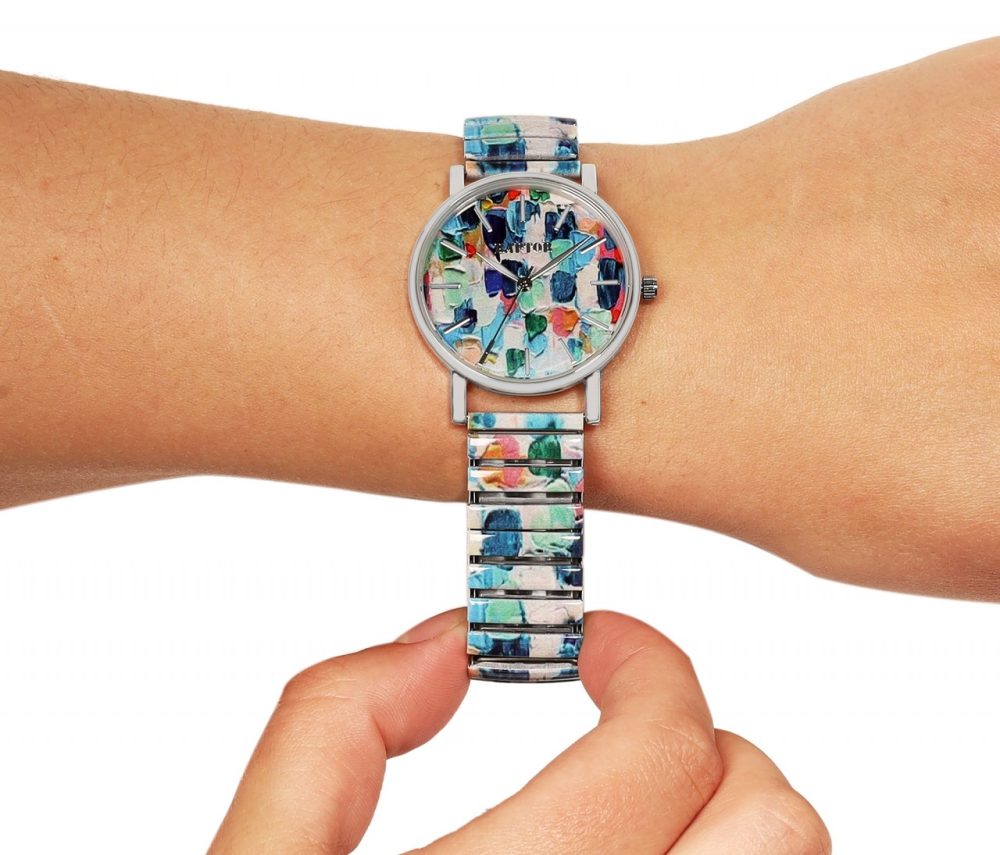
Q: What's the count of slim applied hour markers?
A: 12